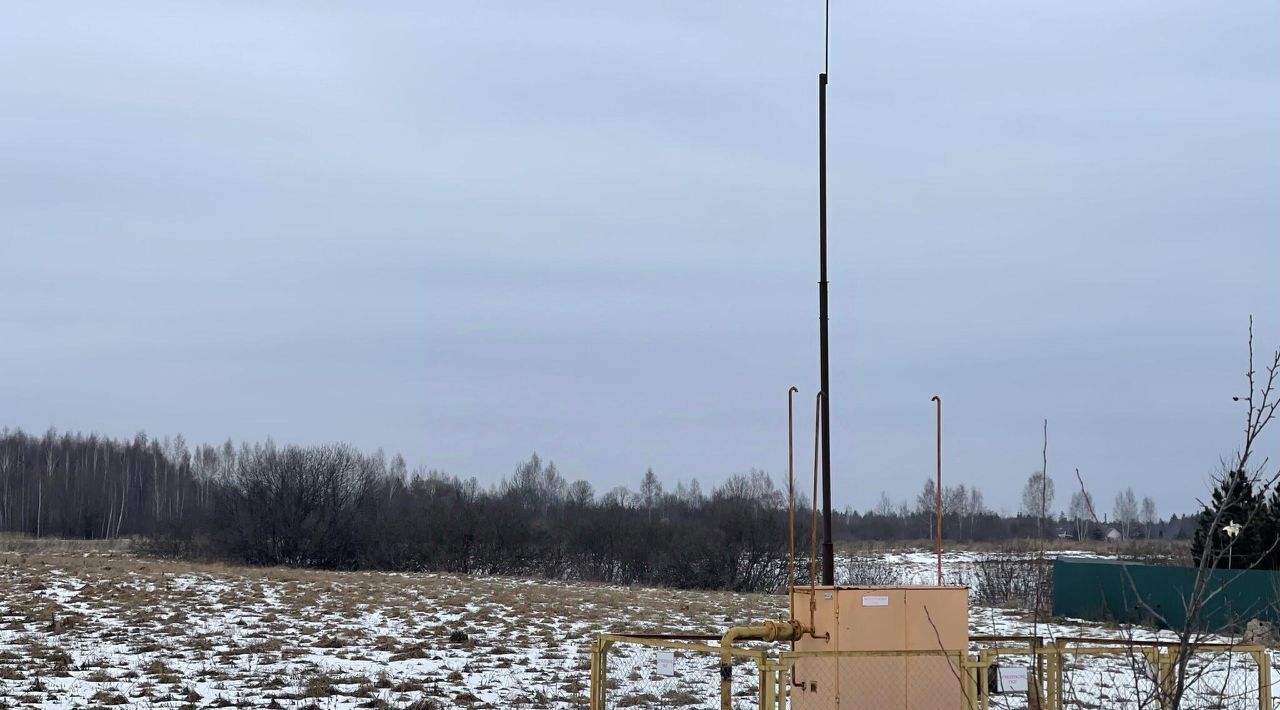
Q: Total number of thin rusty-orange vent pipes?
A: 3